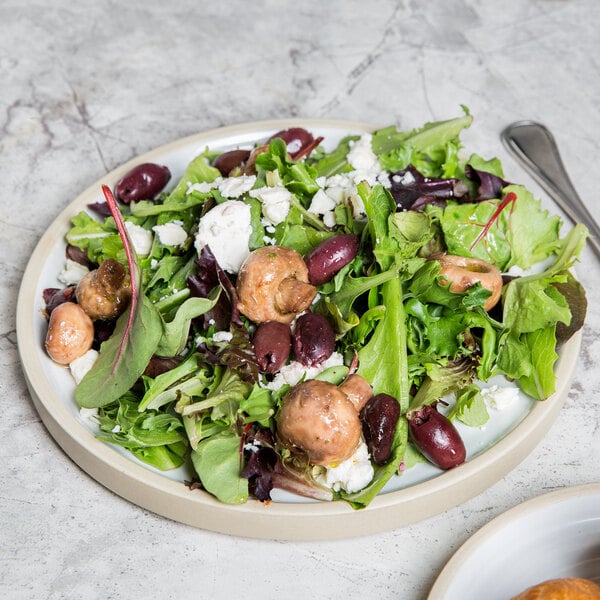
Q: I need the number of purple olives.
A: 8